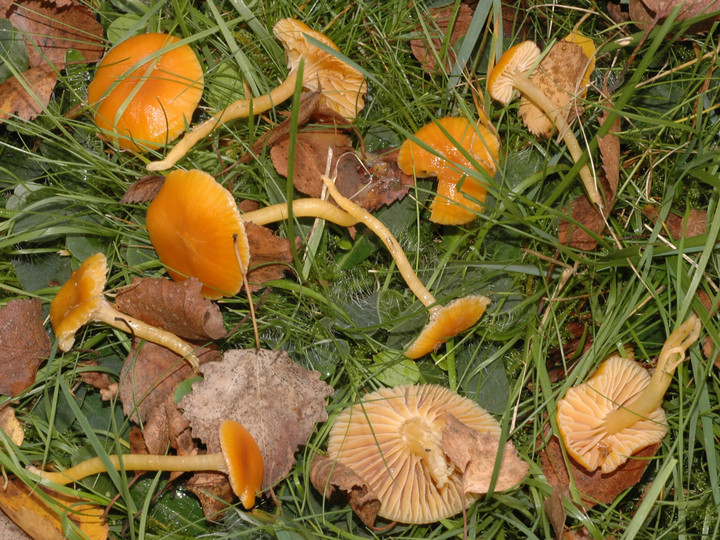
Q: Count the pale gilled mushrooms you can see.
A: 4